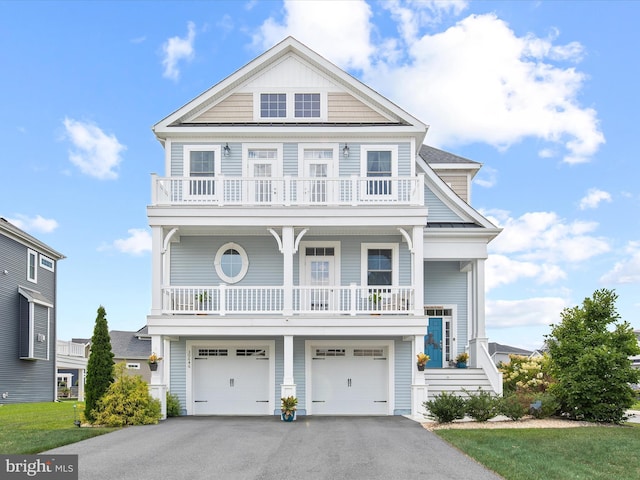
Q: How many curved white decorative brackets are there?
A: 4